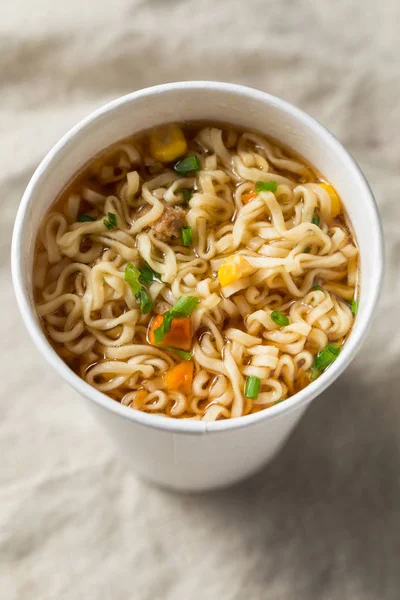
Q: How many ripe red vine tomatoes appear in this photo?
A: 0